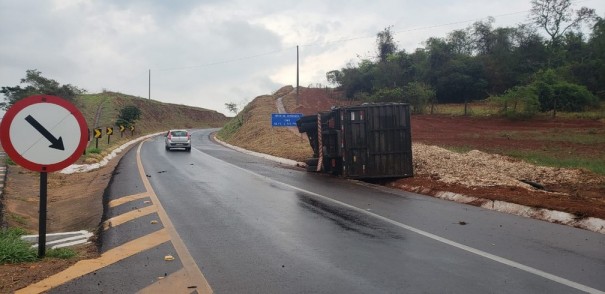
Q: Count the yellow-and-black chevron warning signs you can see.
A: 4